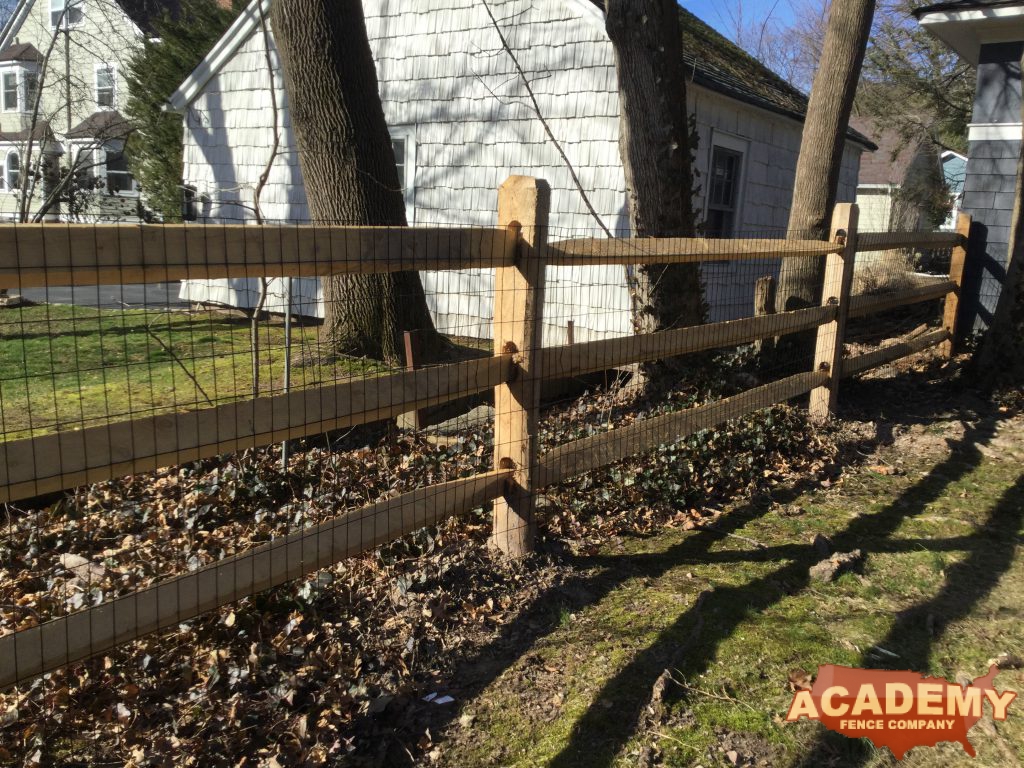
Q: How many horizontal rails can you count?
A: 9